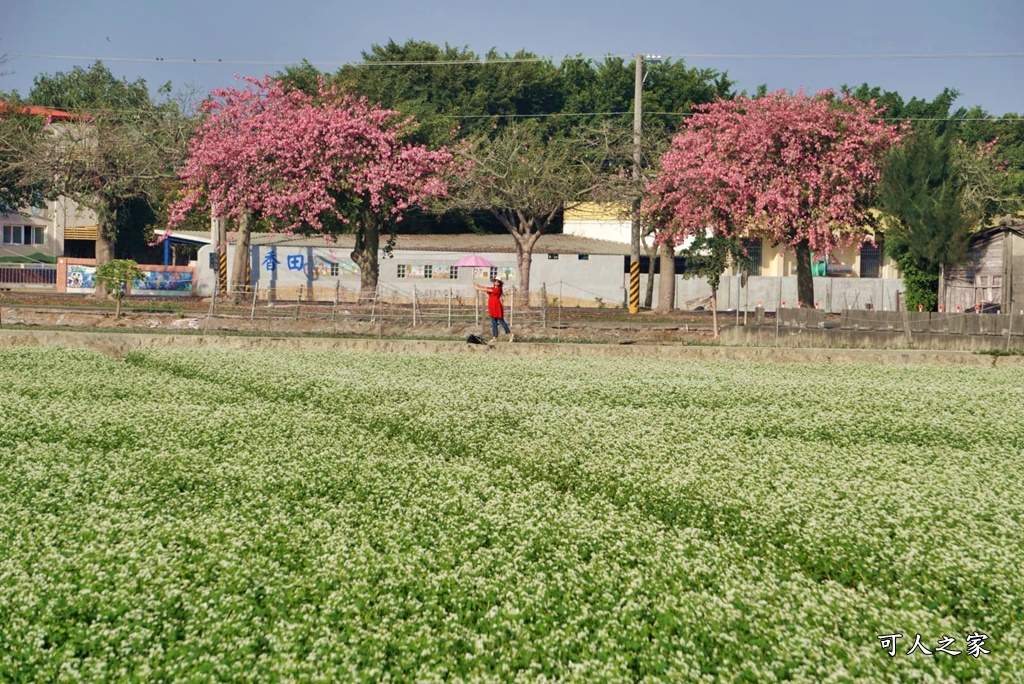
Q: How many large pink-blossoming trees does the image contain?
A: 2